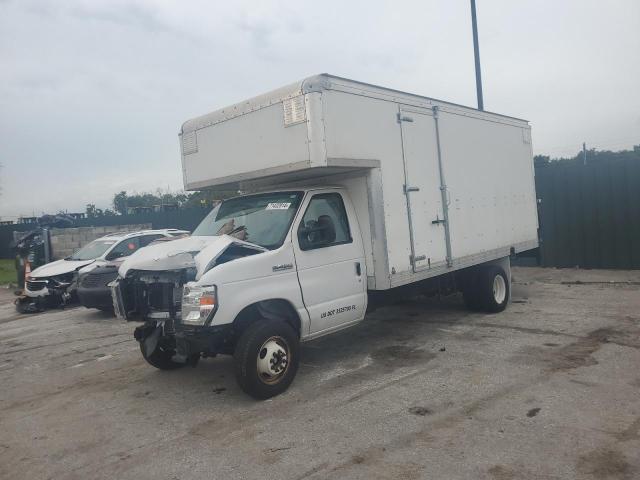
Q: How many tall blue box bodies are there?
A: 0